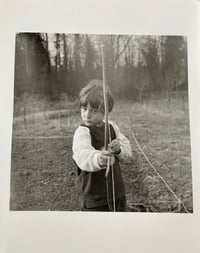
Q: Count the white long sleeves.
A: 2